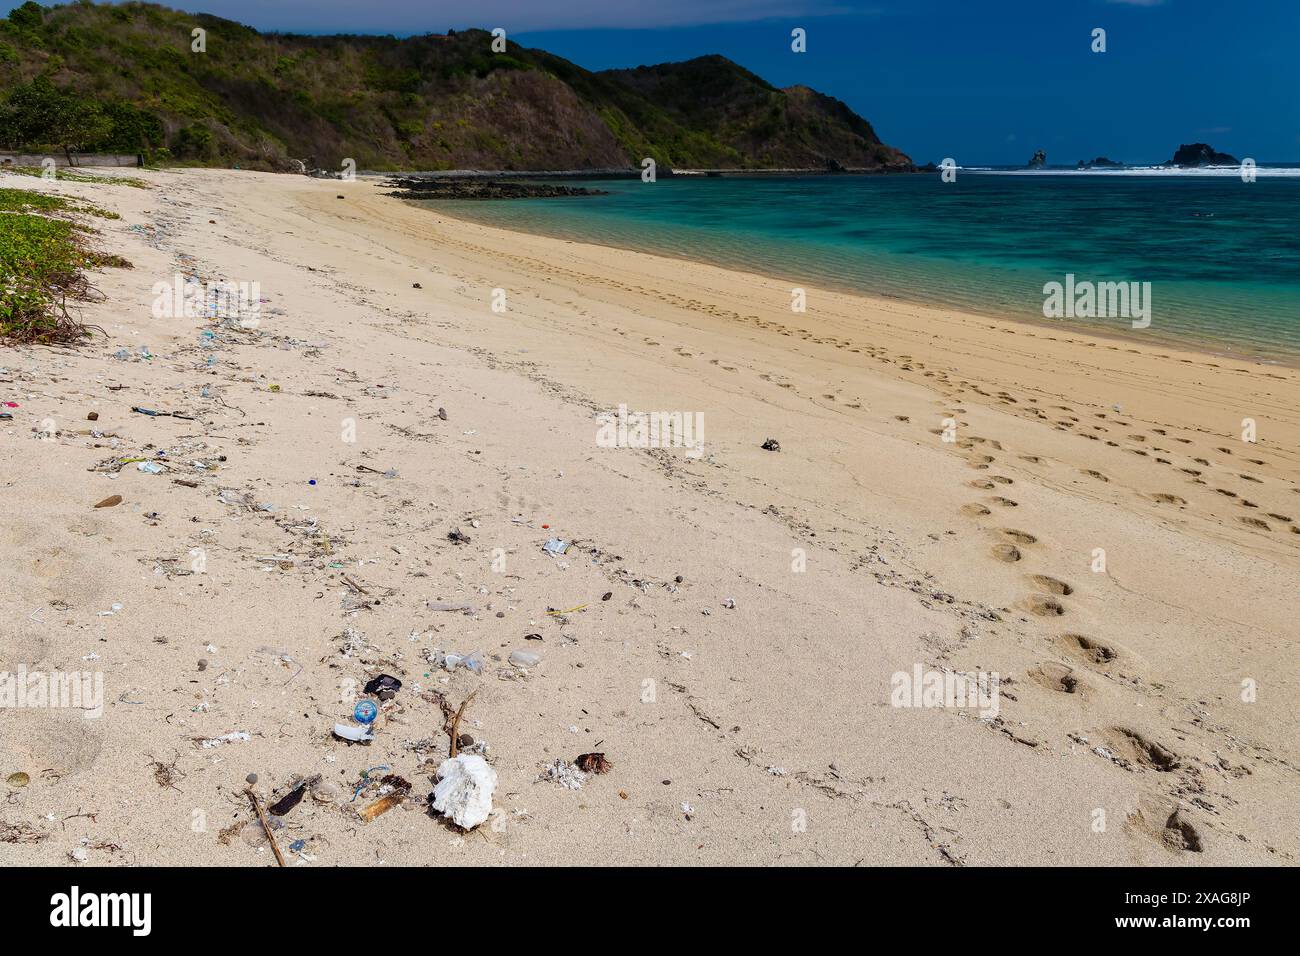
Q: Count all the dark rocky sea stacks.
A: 3